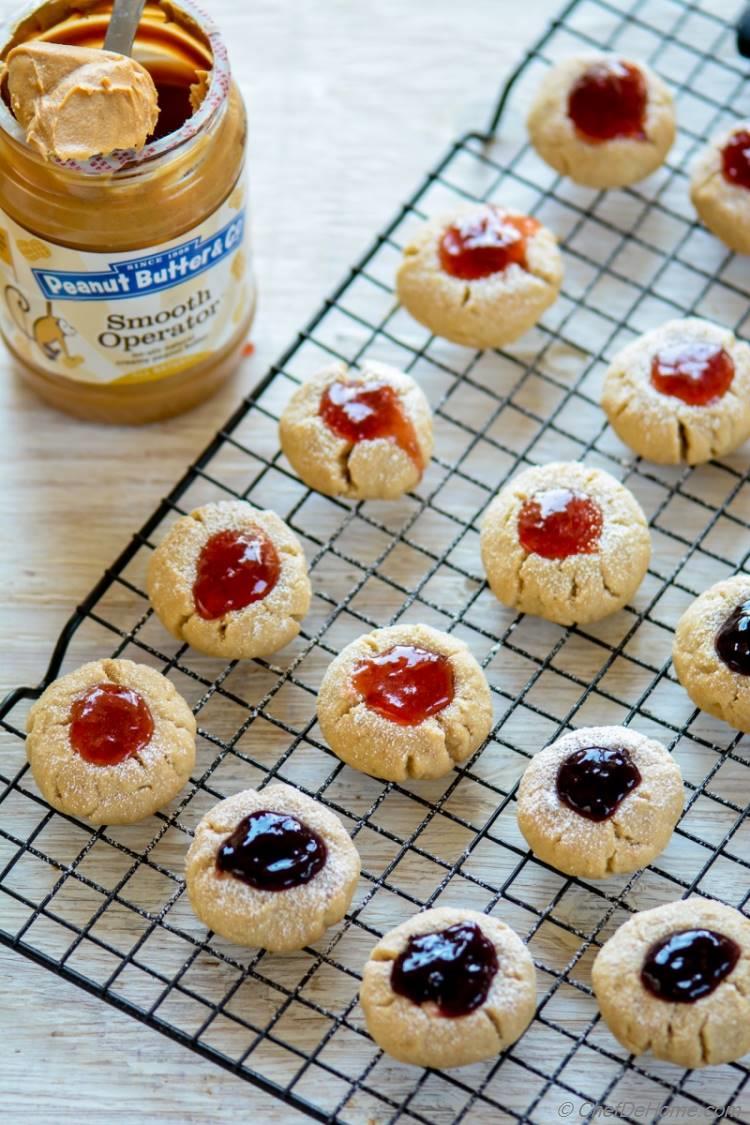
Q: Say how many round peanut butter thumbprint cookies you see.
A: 14